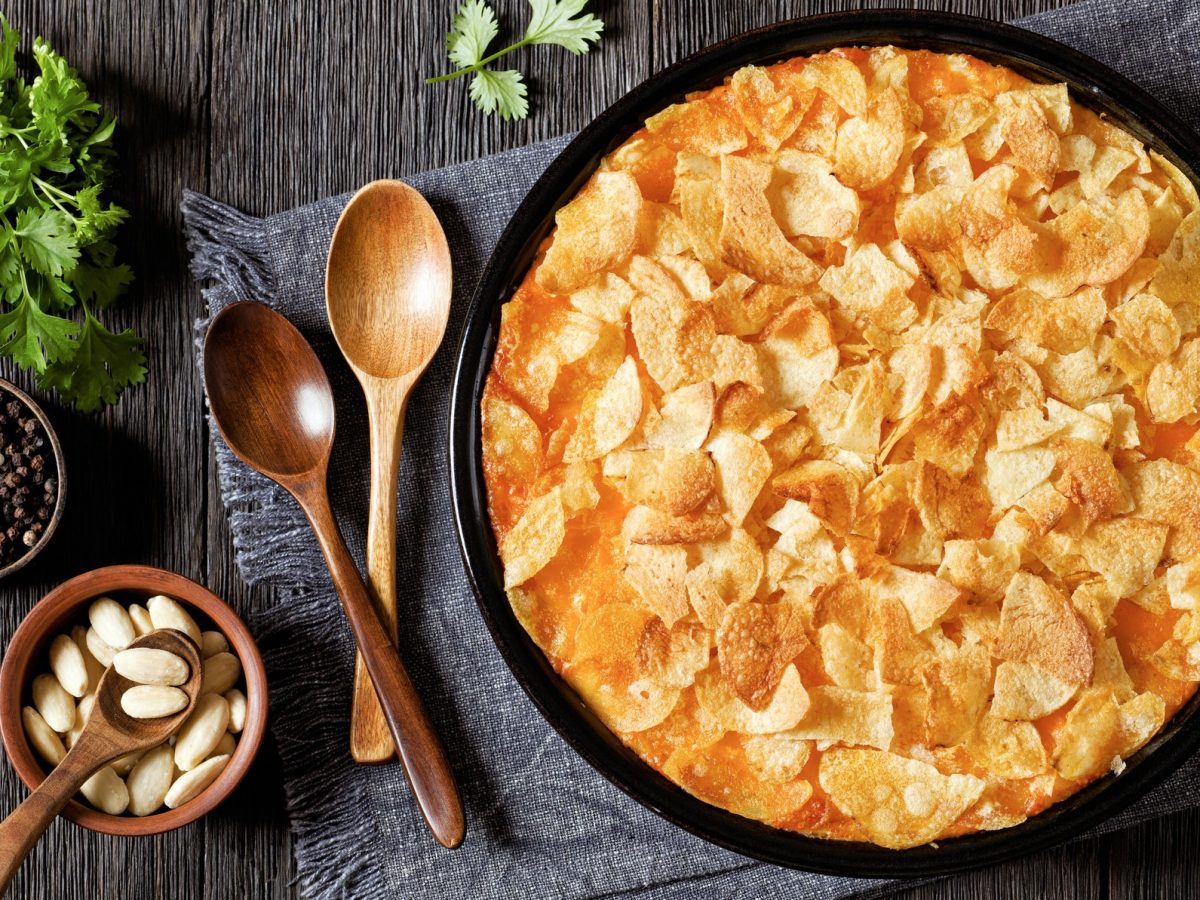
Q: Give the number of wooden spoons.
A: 3